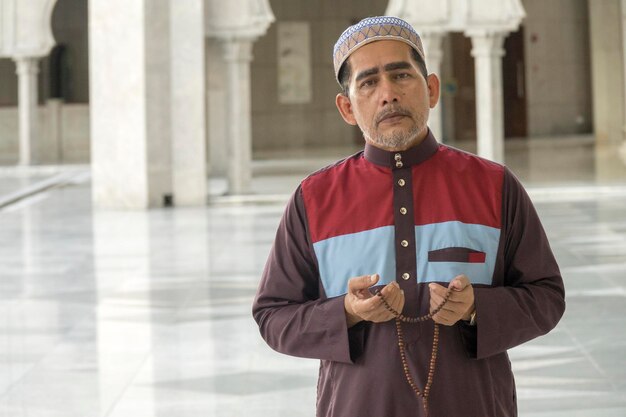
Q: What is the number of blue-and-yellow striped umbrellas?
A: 0